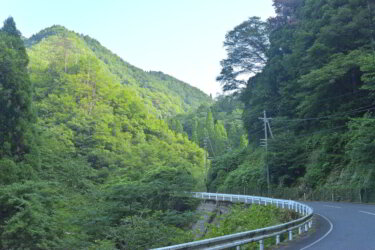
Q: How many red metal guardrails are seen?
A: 0